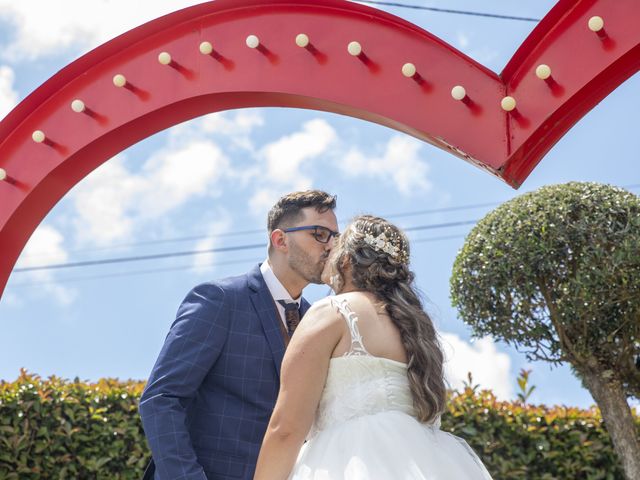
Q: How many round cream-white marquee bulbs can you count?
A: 14